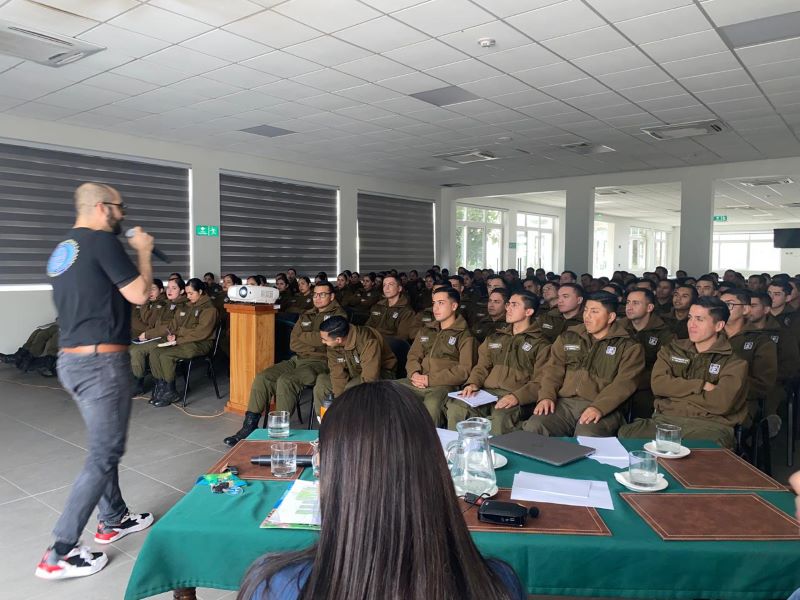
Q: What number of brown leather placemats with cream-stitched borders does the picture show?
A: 4